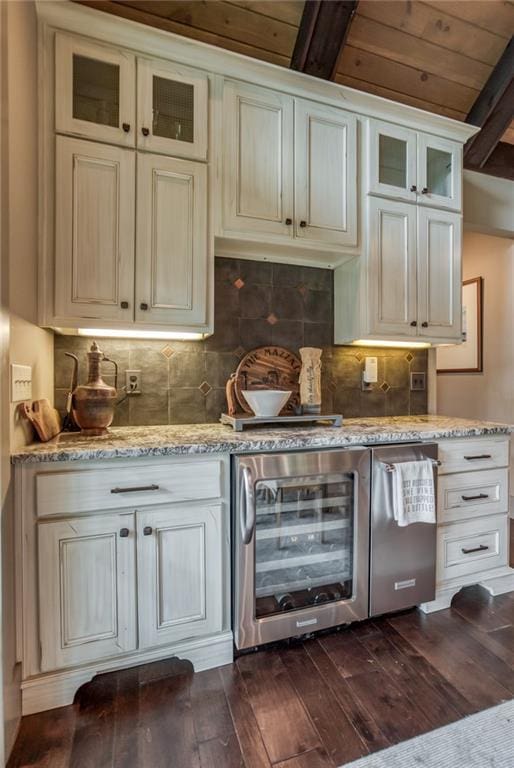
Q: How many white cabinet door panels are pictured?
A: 12